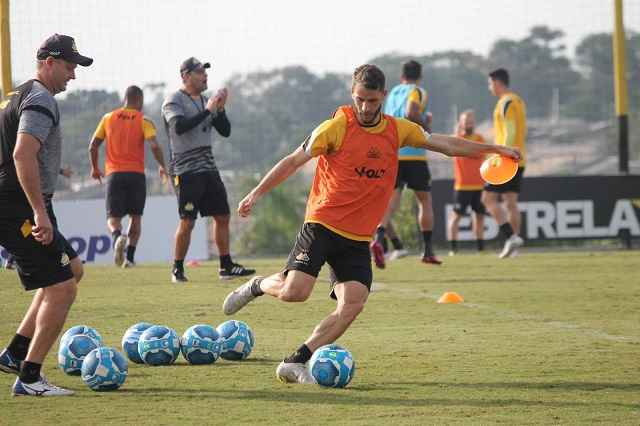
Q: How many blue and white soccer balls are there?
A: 8